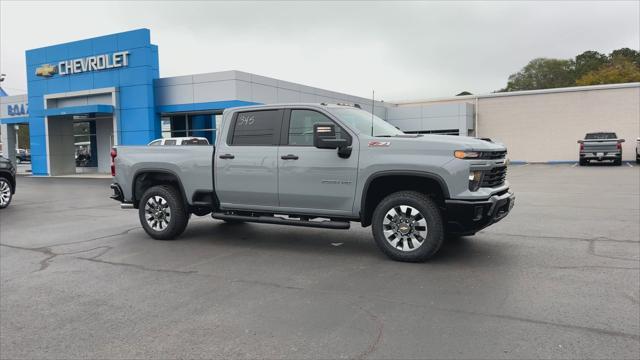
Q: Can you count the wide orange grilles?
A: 0